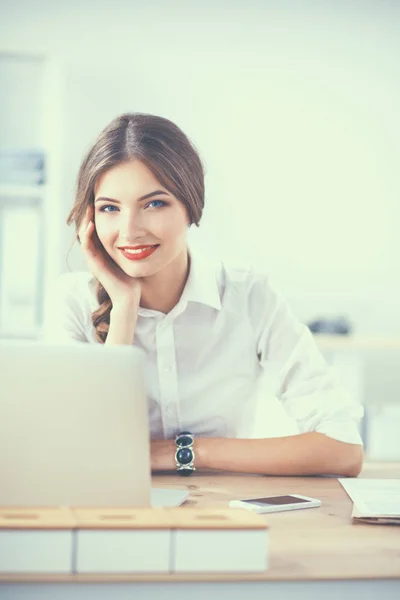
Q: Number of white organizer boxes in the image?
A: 3